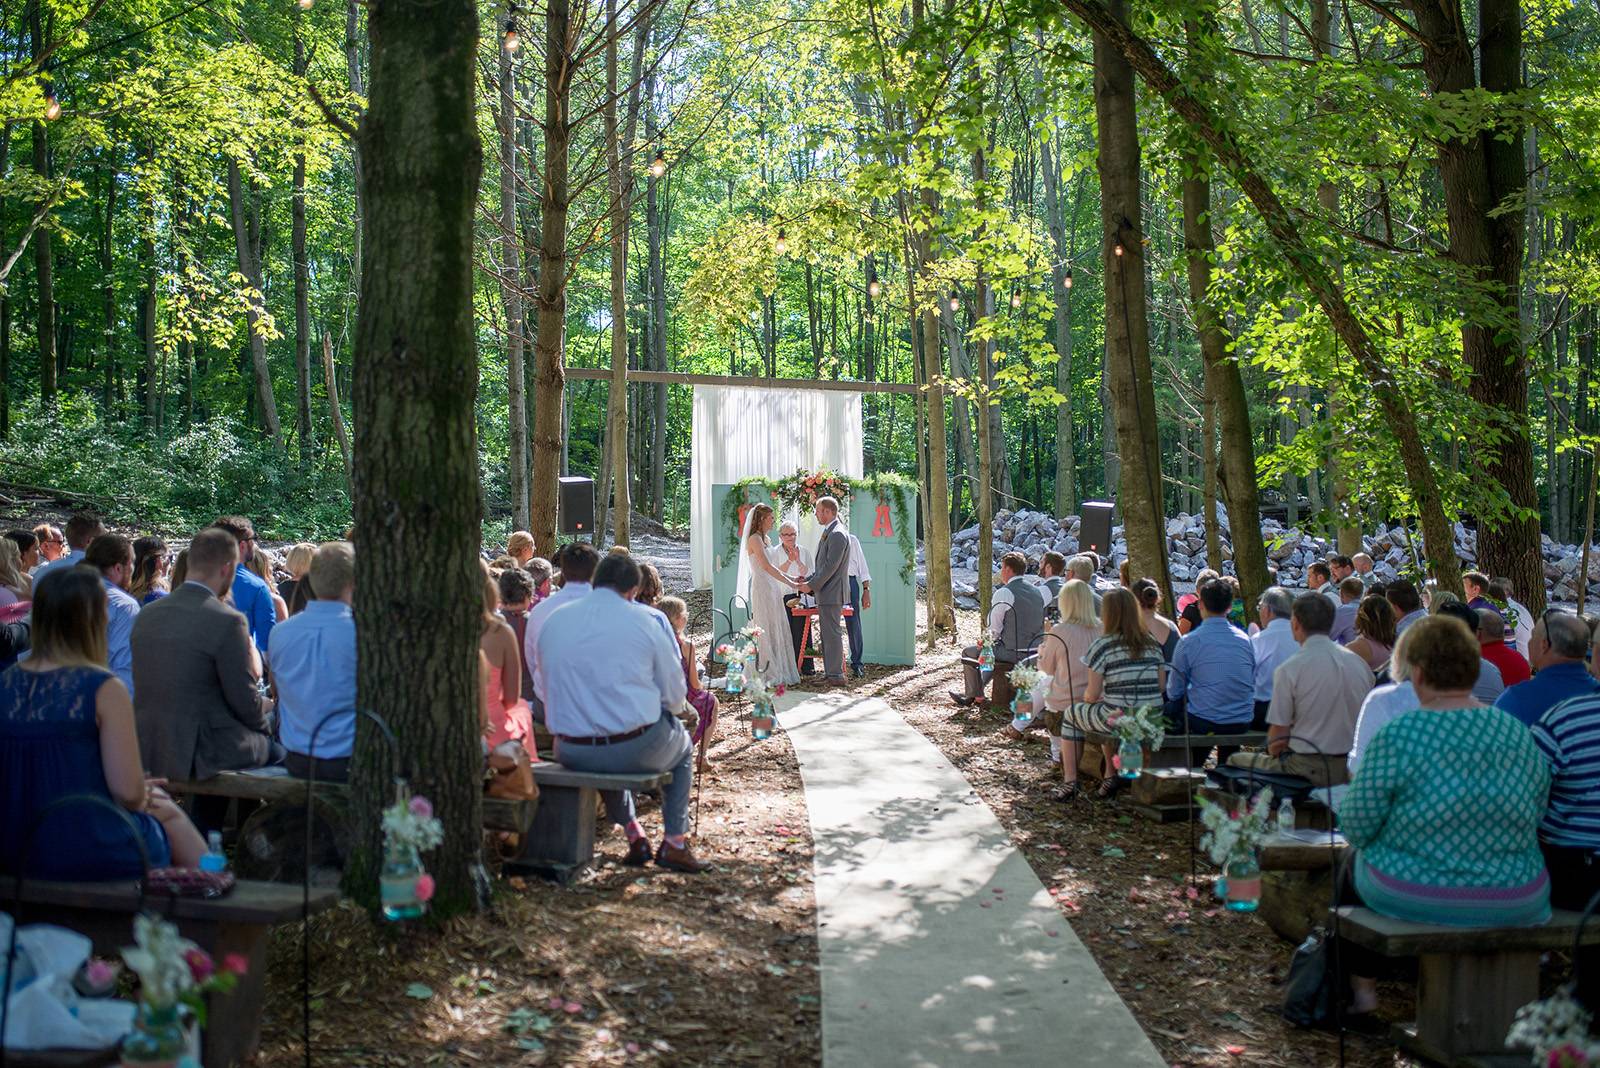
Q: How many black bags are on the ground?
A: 1